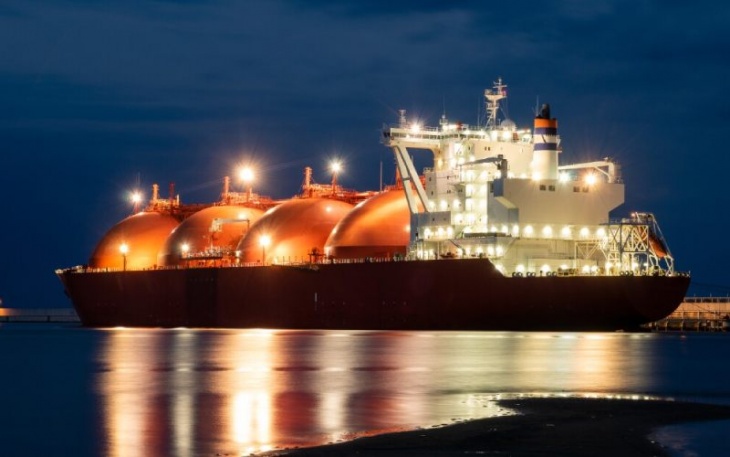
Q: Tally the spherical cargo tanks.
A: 4